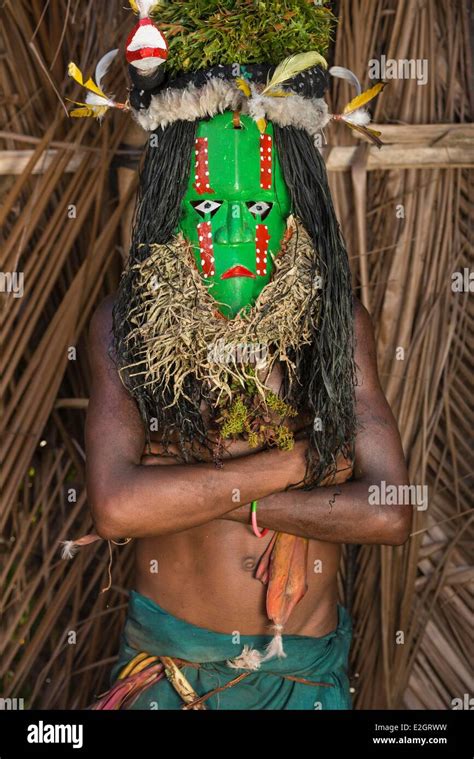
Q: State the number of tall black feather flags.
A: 0